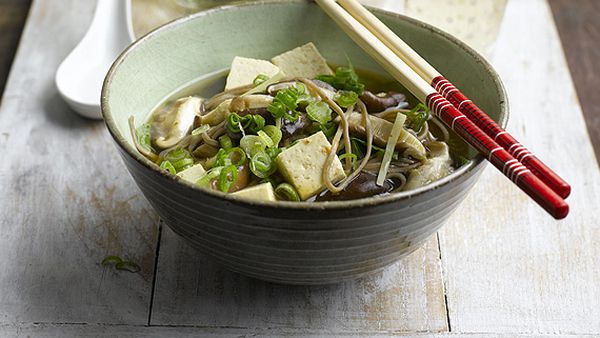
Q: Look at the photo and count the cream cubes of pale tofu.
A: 5